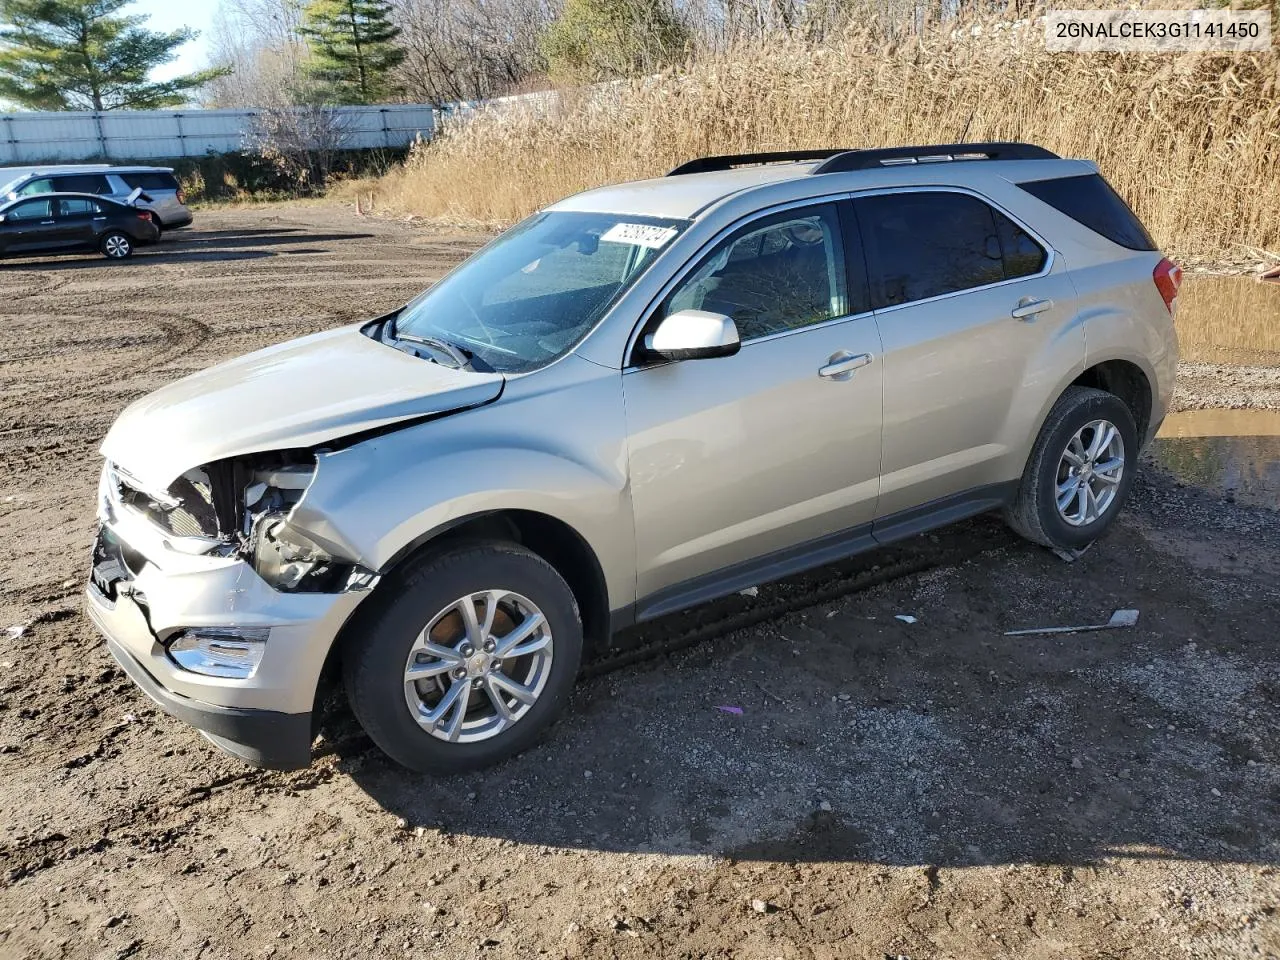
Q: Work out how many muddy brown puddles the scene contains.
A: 2